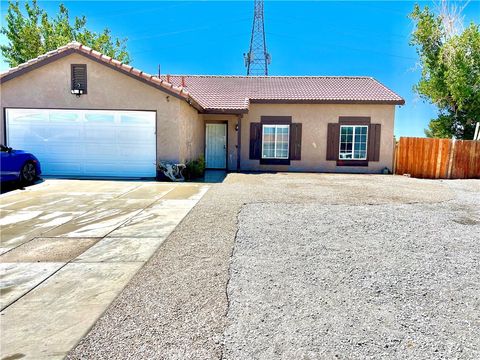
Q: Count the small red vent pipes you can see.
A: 2